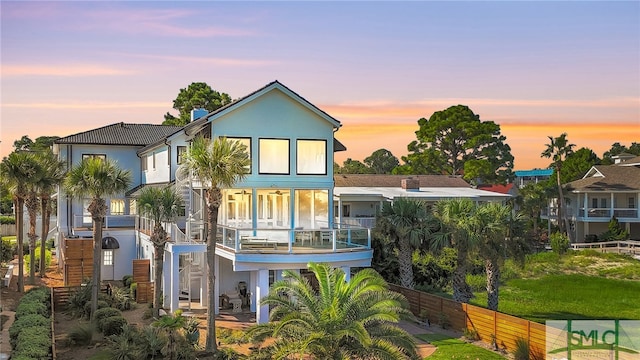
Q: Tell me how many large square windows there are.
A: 3